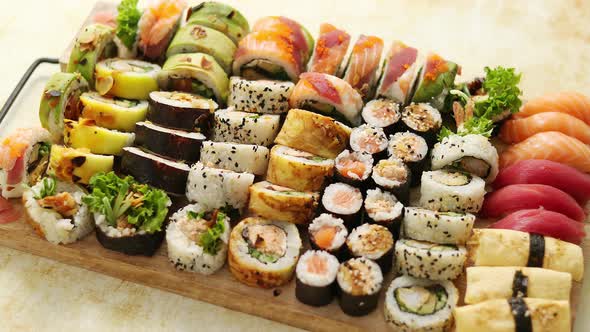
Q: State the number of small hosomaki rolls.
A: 12